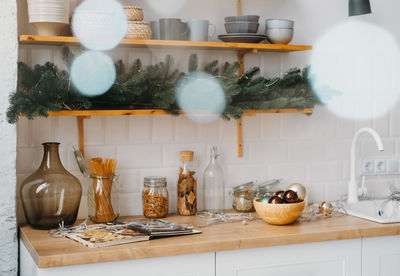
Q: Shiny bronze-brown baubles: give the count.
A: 3